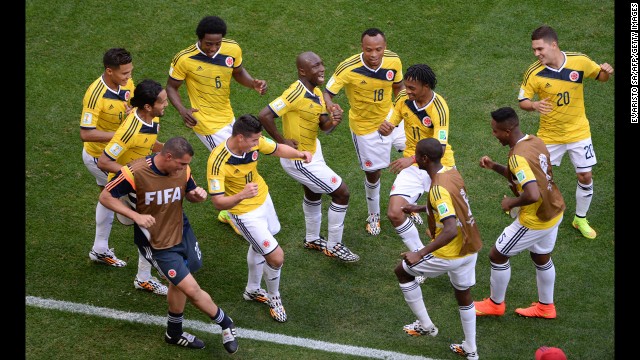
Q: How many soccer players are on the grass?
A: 11